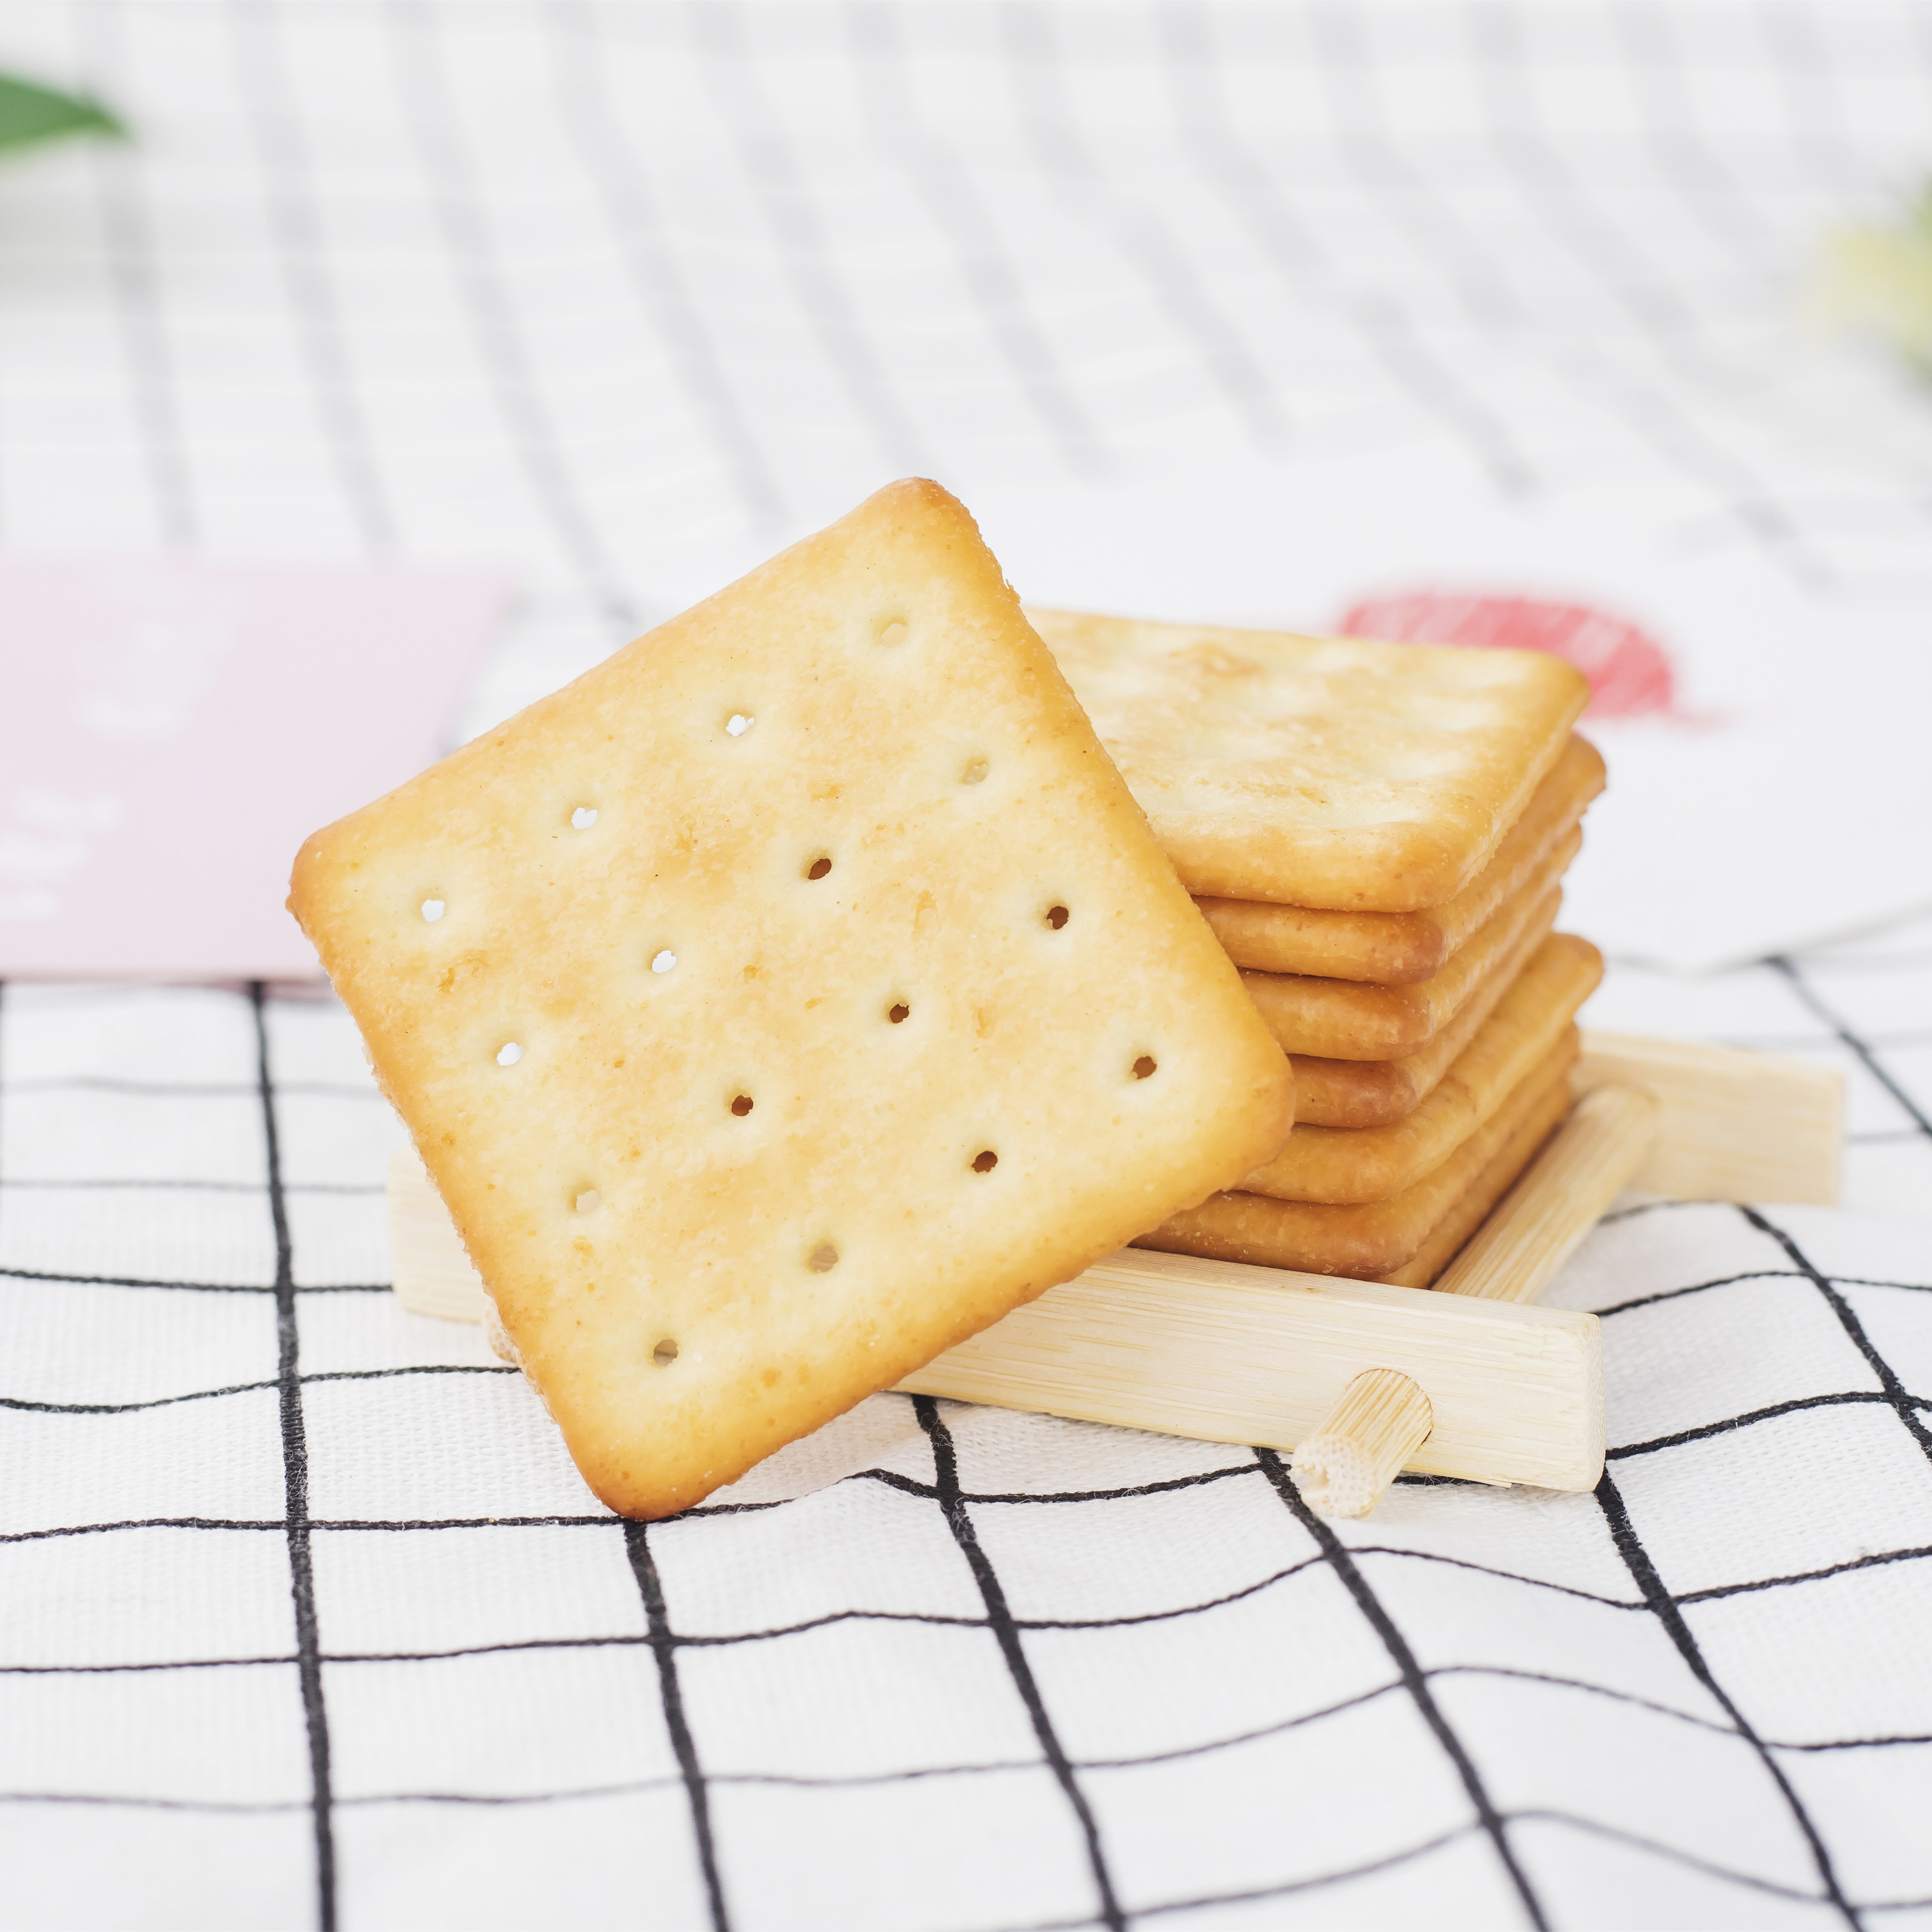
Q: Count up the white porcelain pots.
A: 0